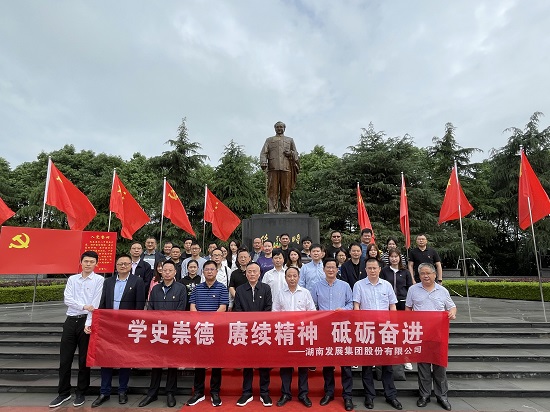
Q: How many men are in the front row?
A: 9